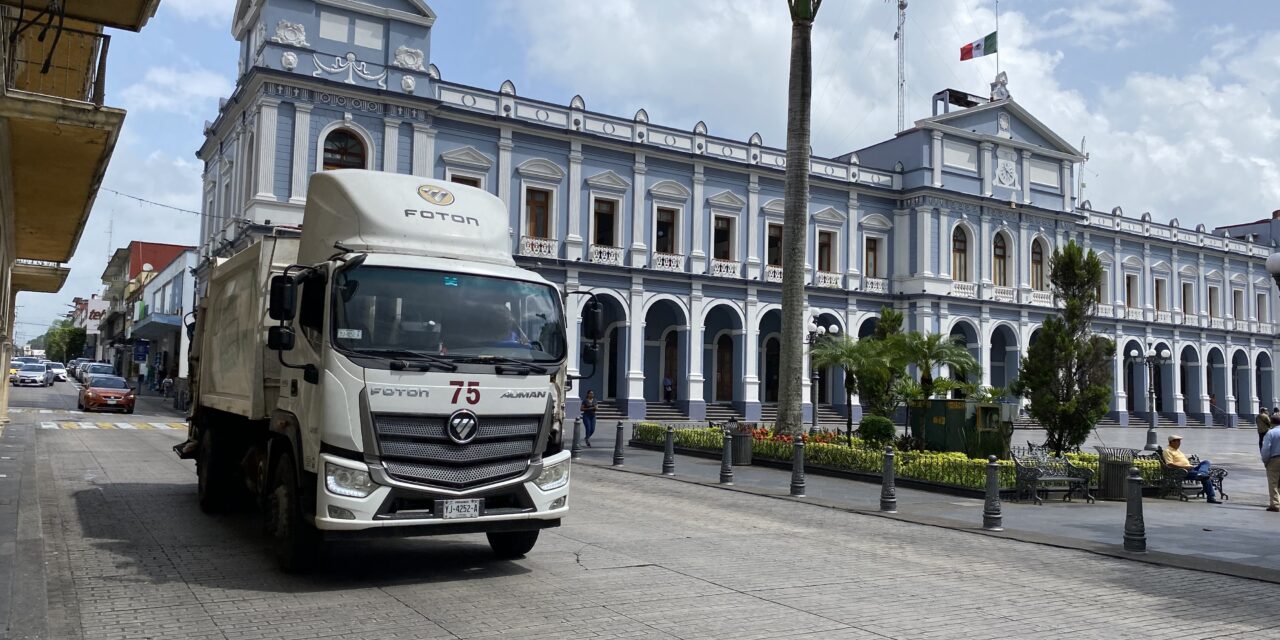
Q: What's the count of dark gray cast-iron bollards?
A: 8